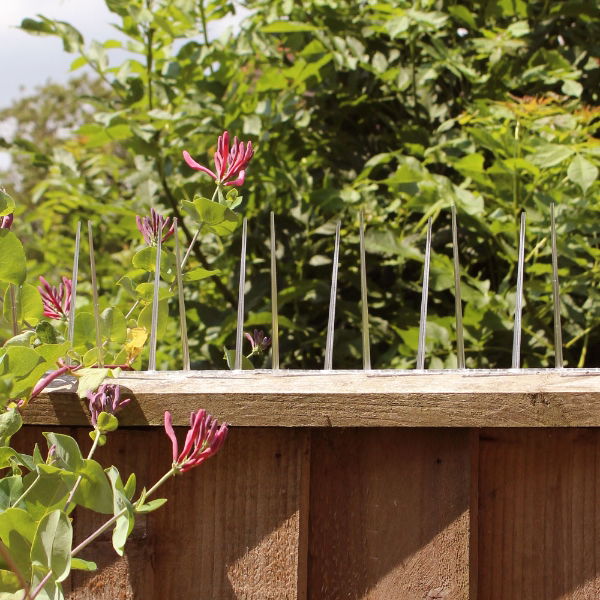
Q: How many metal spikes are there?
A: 12